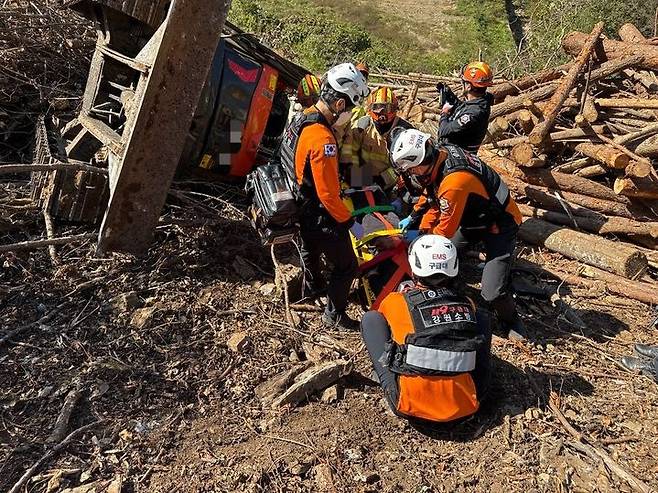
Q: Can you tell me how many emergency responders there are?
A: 7